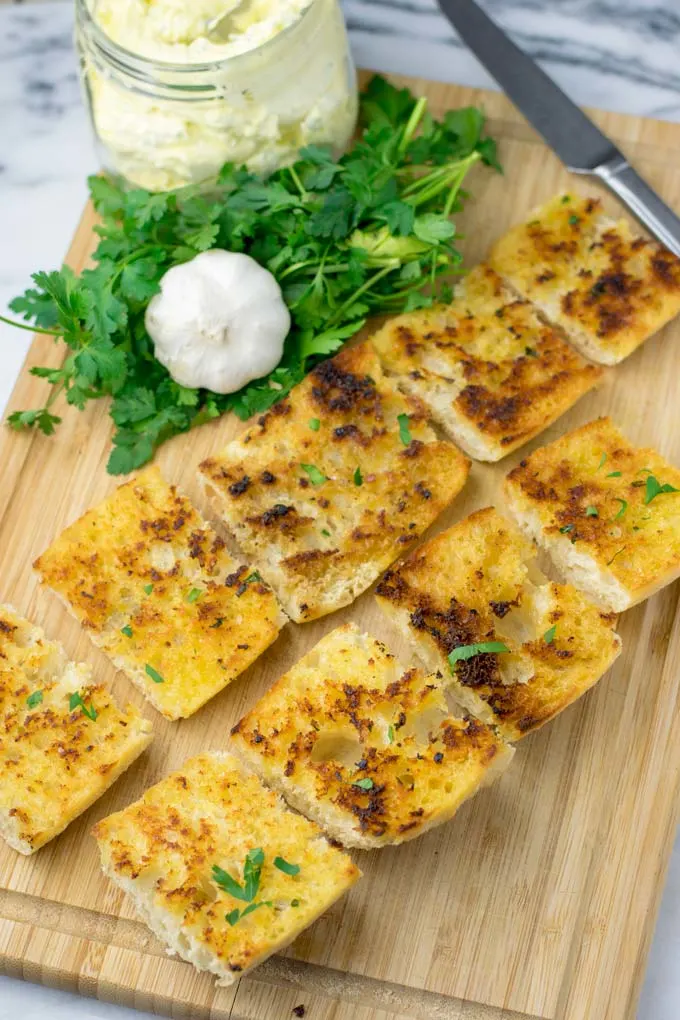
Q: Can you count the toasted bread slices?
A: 9